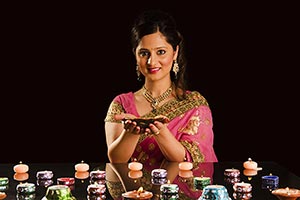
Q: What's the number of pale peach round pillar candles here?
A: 5